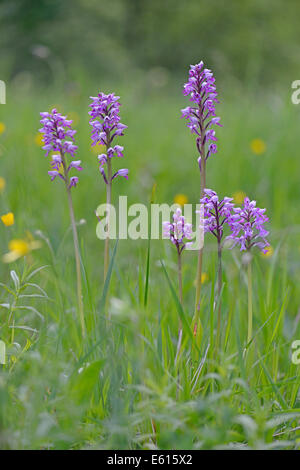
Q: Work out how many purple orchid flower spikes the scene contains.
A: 6